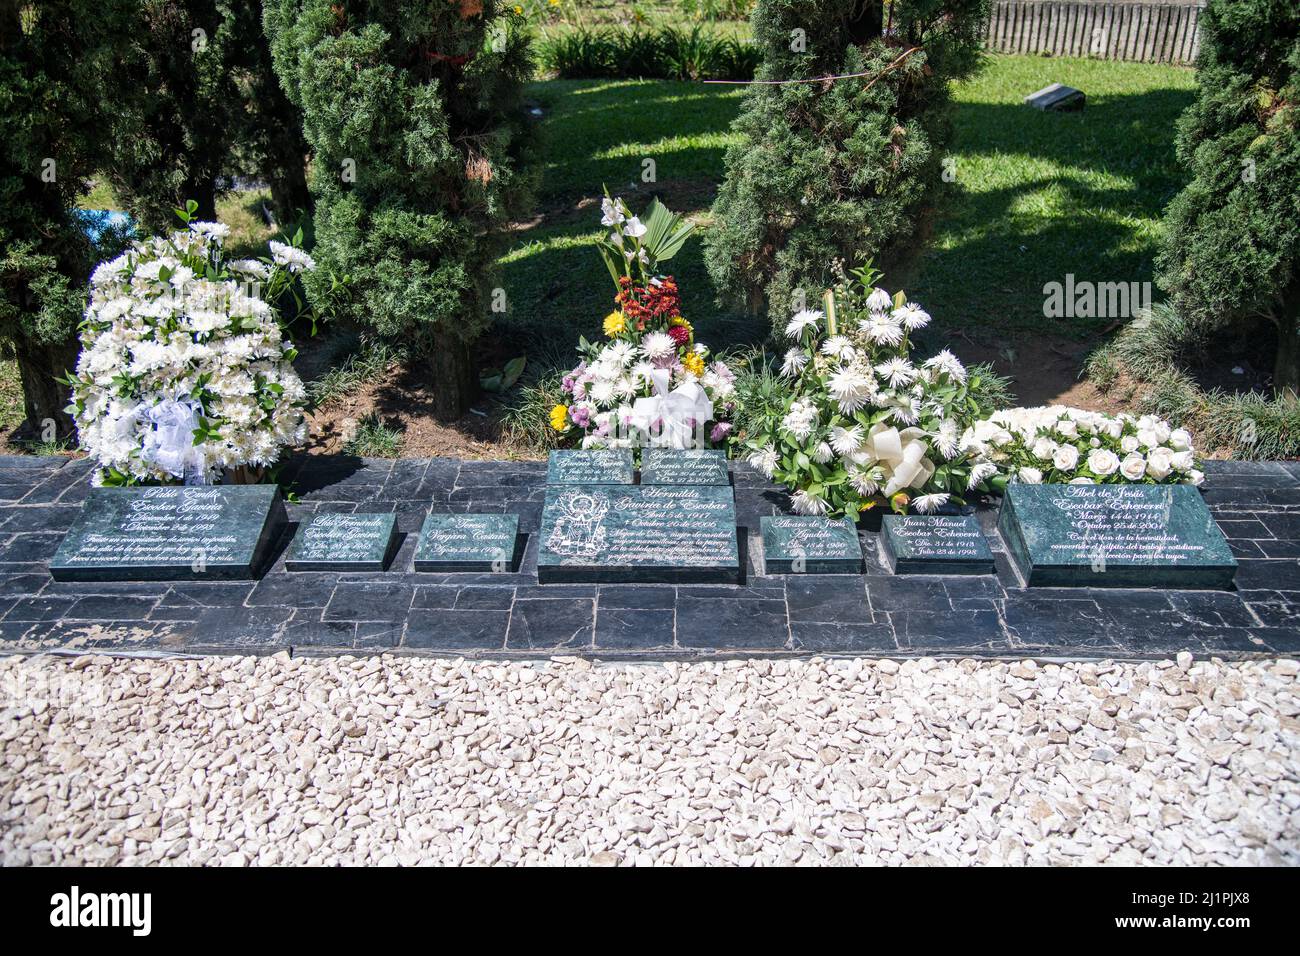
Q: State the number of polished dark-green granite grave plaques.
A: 9